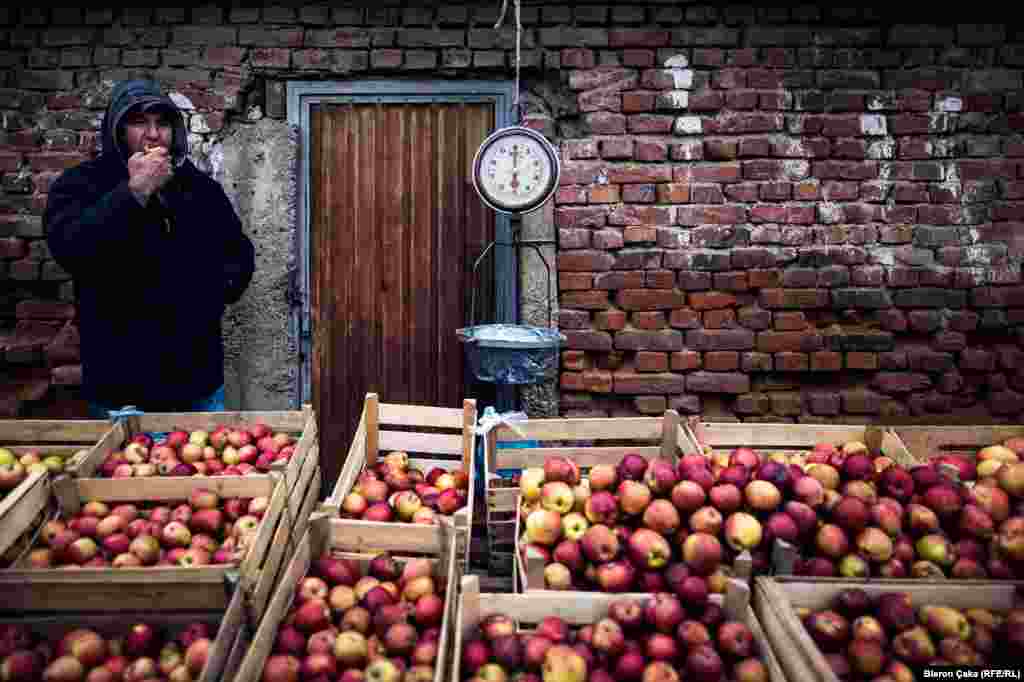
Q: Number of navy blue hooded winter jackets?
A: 1